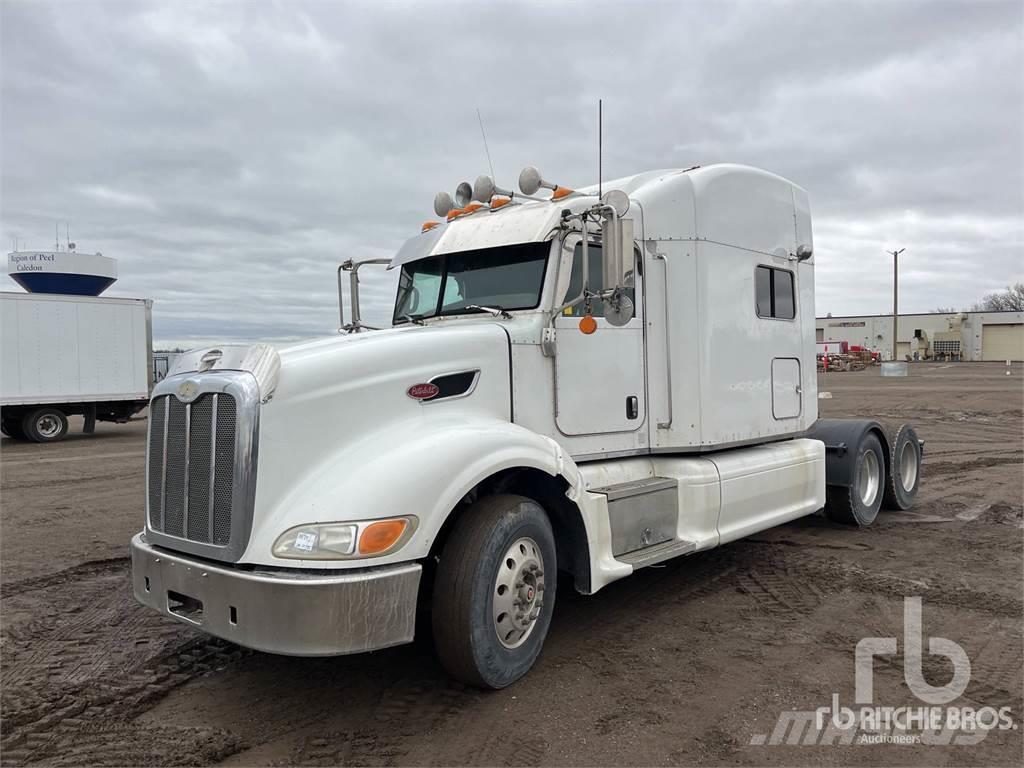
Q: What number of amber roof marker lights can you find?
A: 5